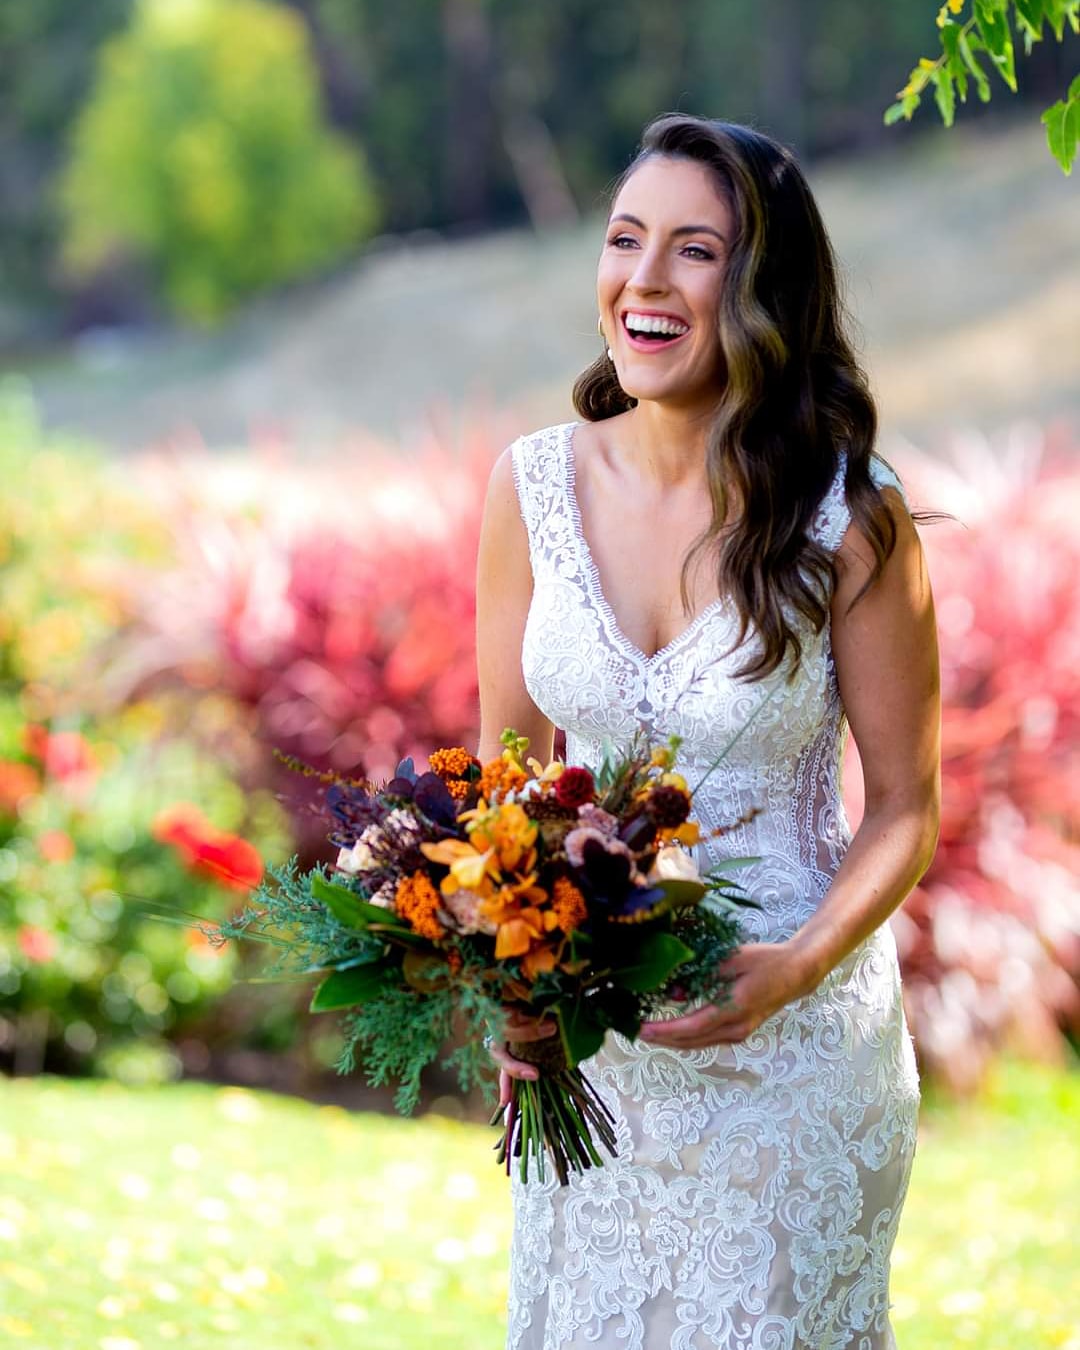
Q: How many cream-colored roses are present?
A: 2